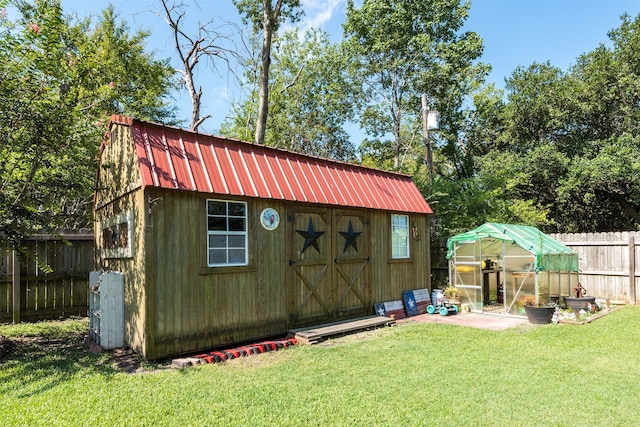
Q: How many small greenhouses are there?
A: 1